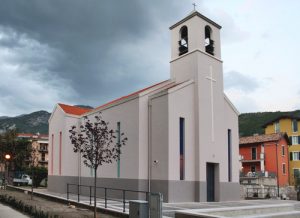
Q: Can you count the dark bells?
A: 2